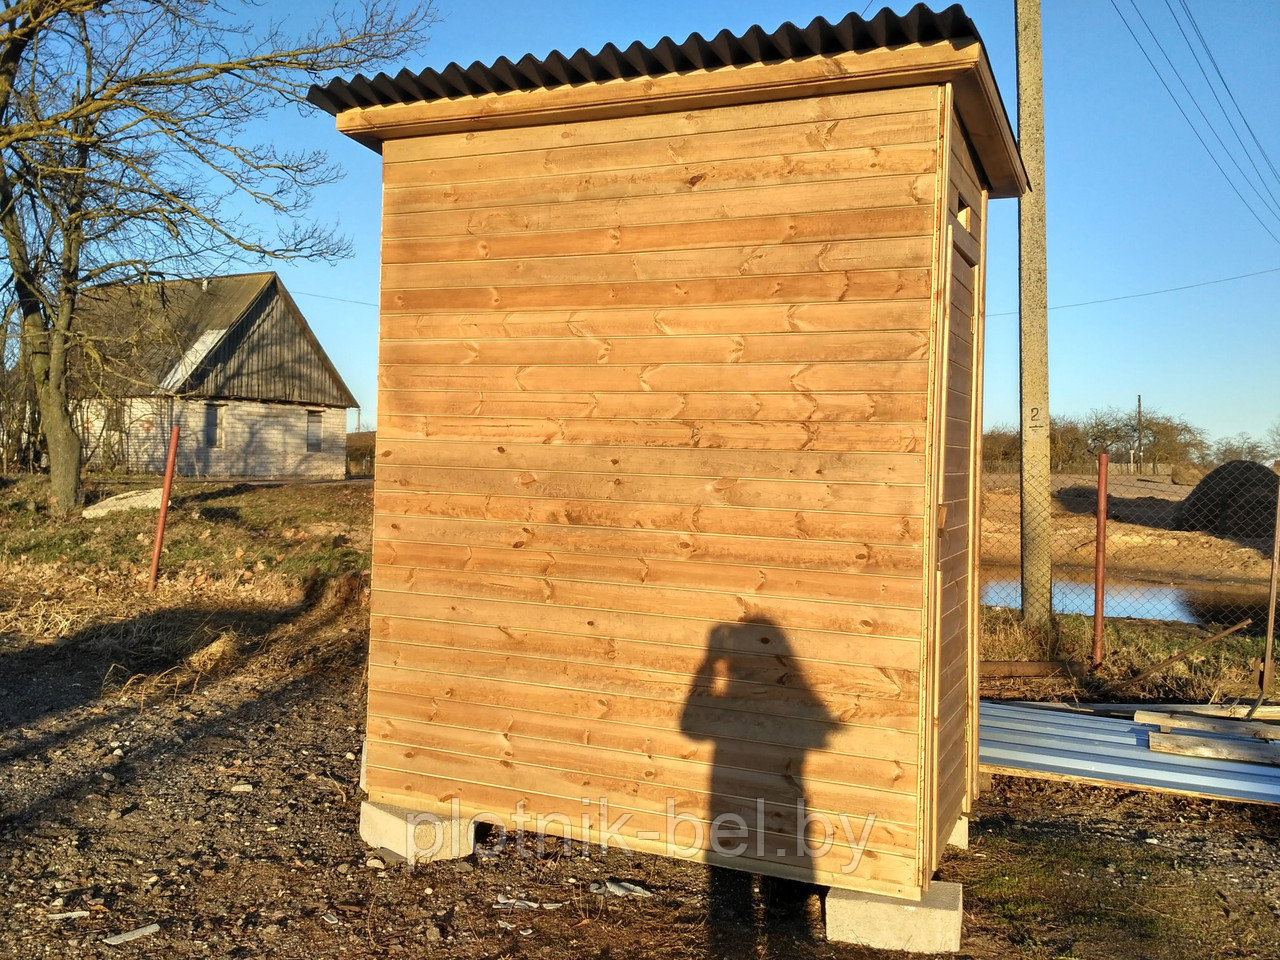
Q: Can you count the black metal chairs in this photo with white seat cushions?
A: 0